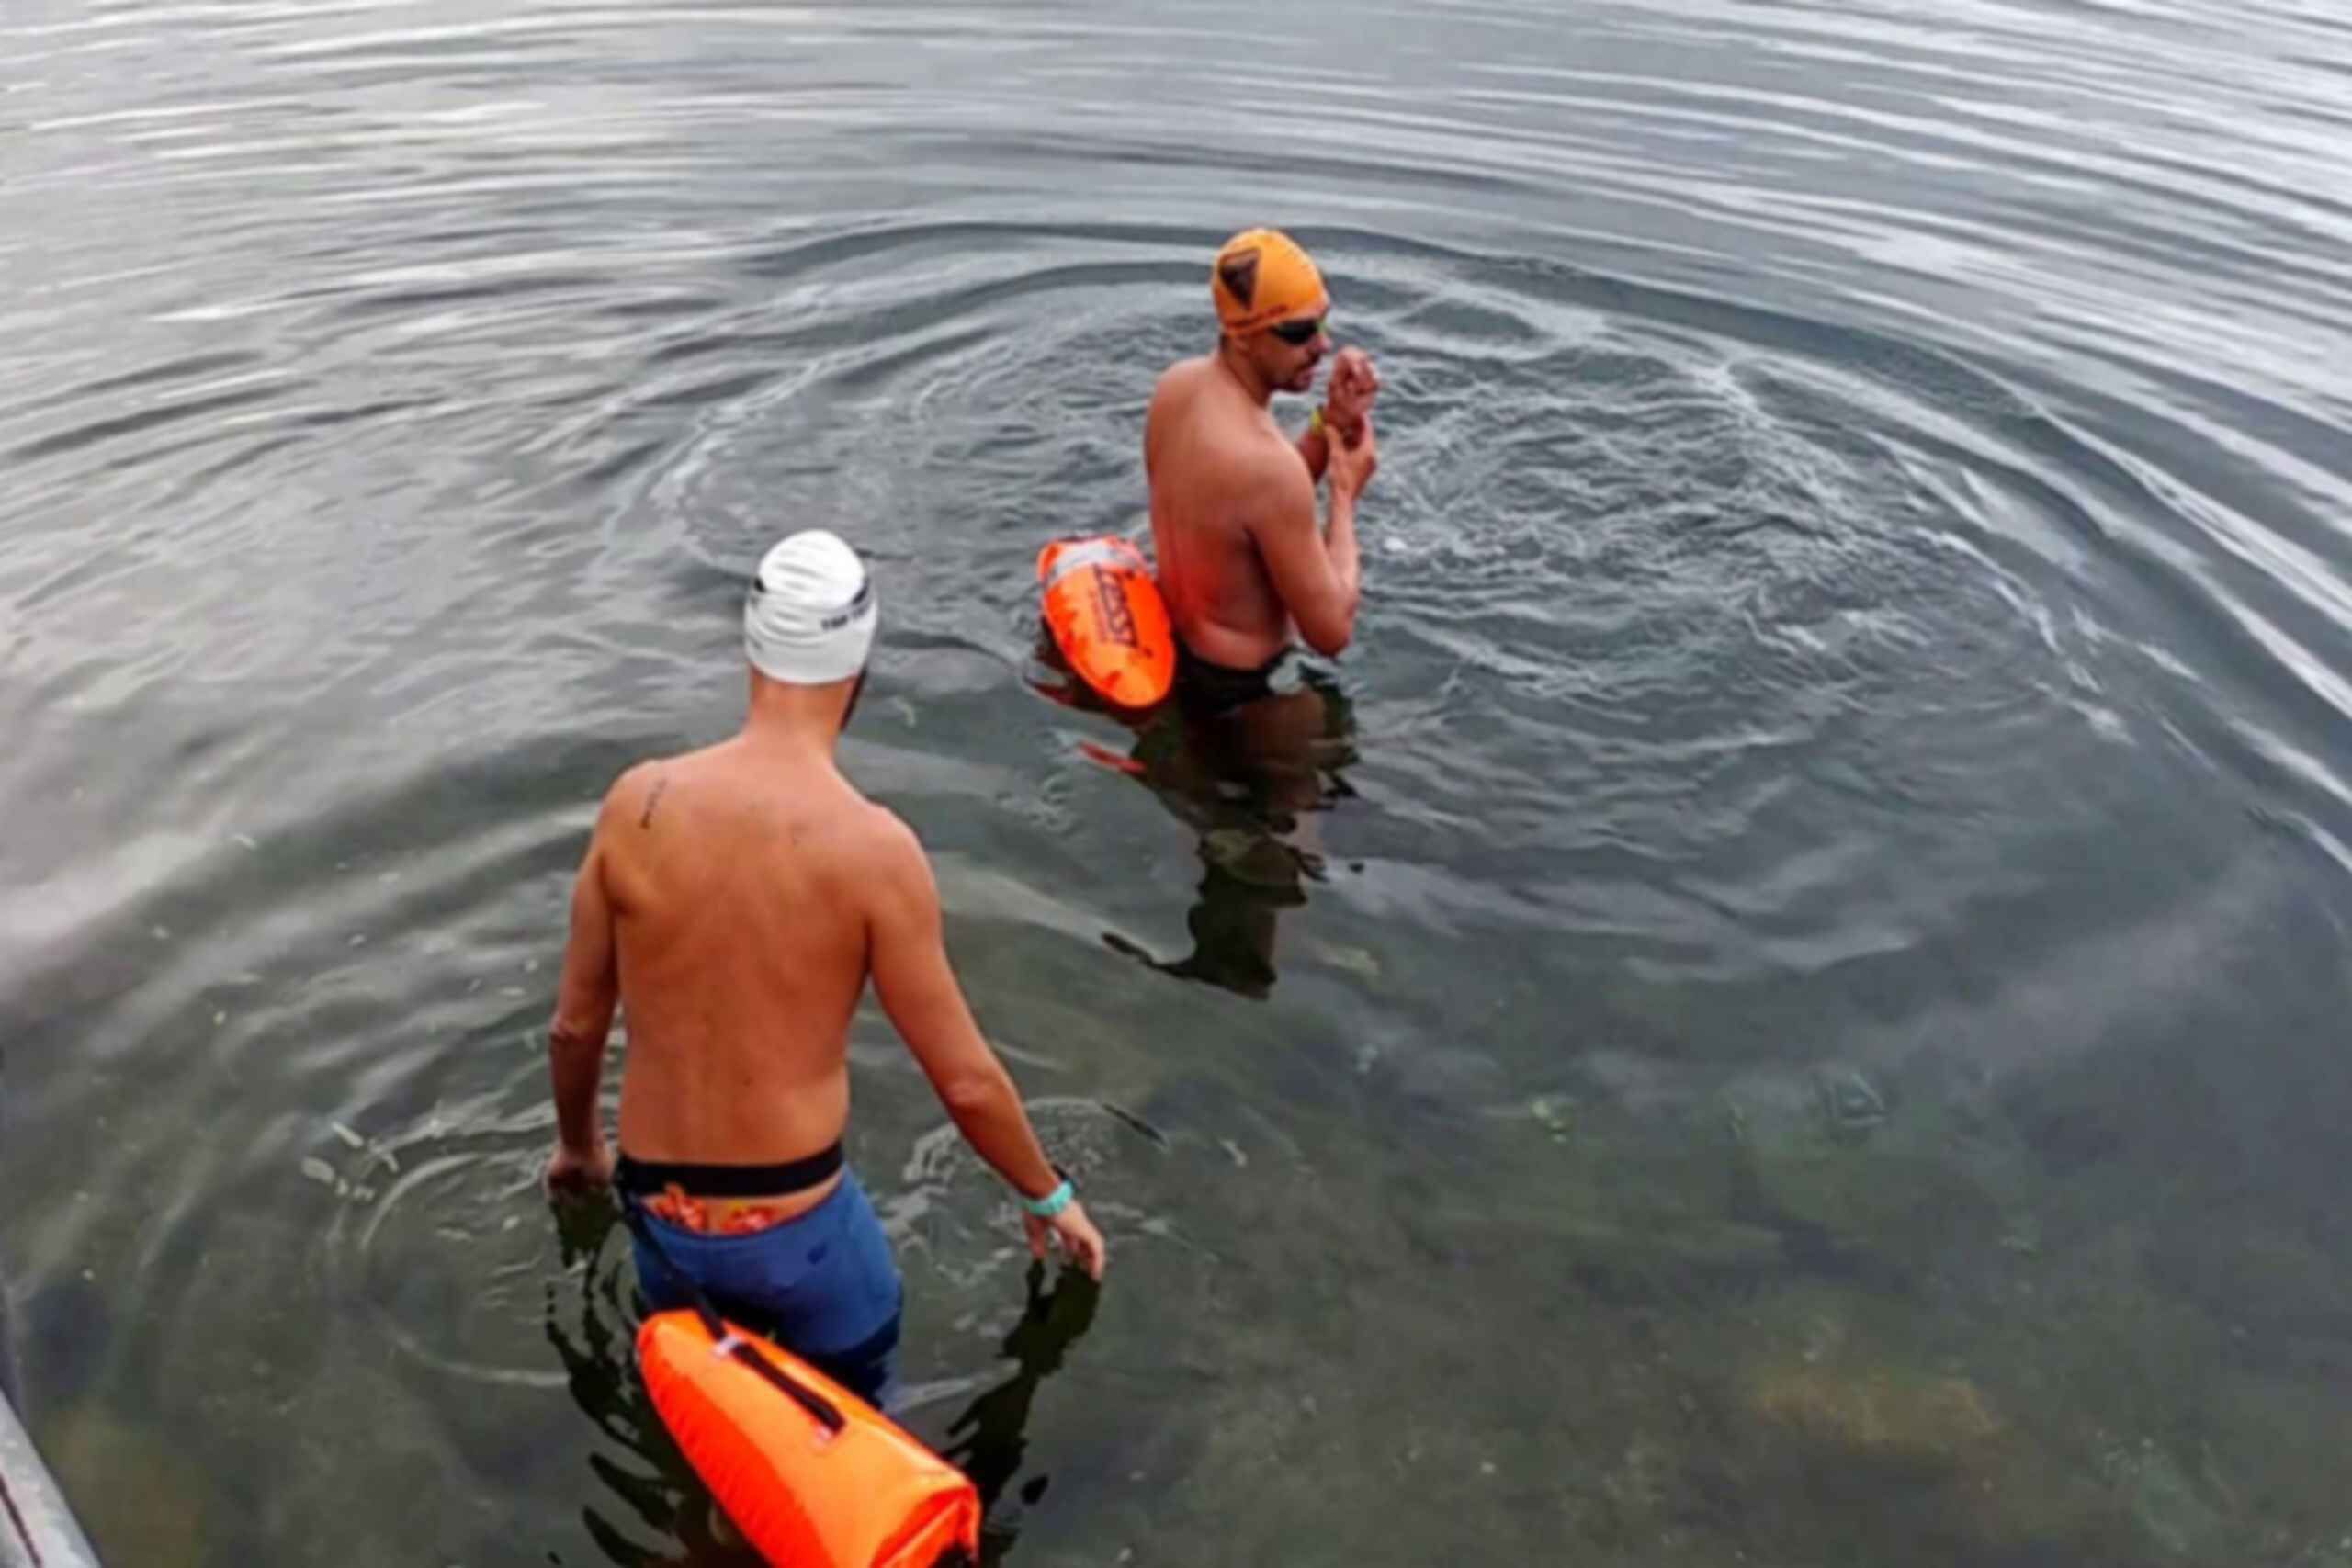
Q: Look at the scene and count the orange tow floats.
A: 2